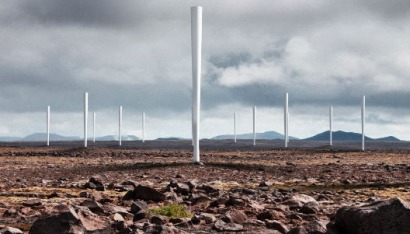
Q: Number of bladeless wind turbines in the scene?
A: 11